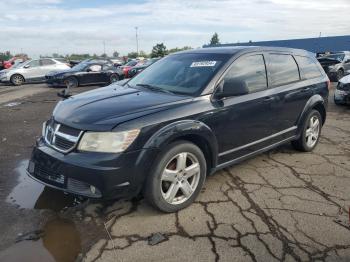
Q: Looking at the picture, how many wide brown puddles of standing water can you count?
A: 2